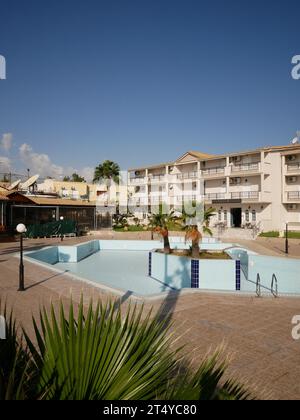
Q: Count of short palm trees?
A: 2